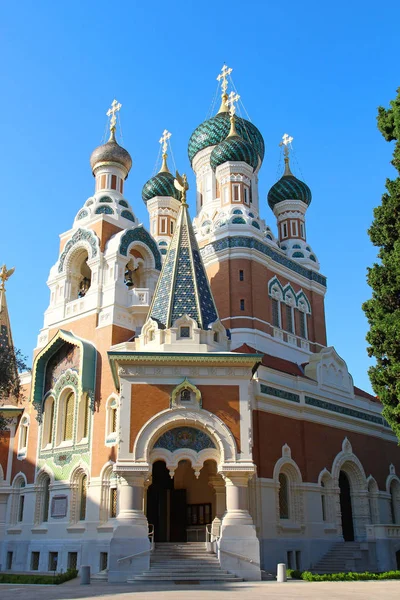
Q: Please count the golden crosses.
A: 5